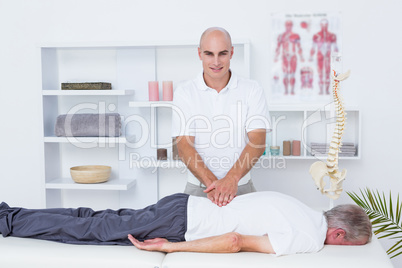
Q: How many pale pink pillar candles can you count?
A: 2